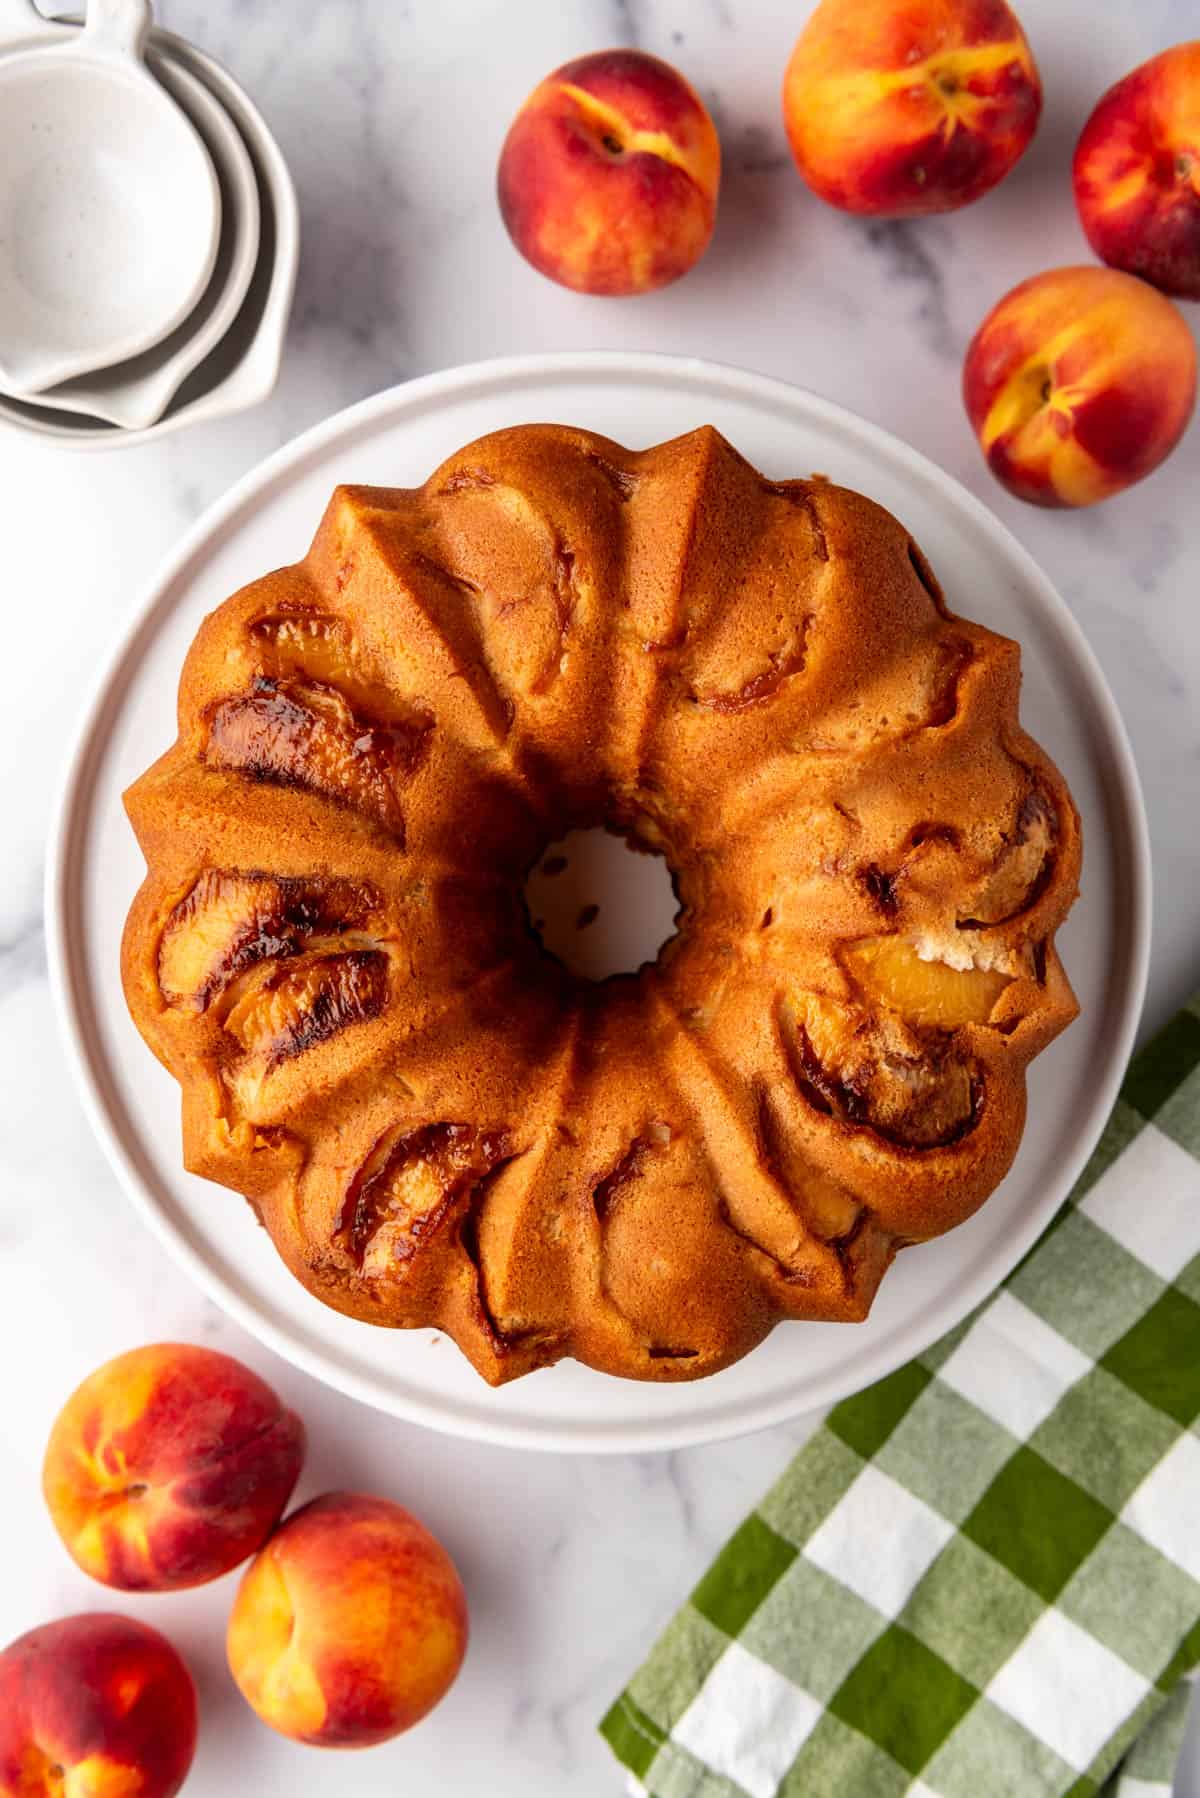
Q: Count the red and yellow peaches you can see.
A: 7